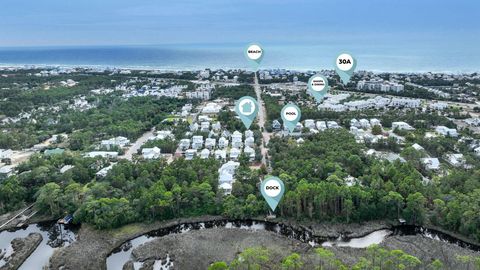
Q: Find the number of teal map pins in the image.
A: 6